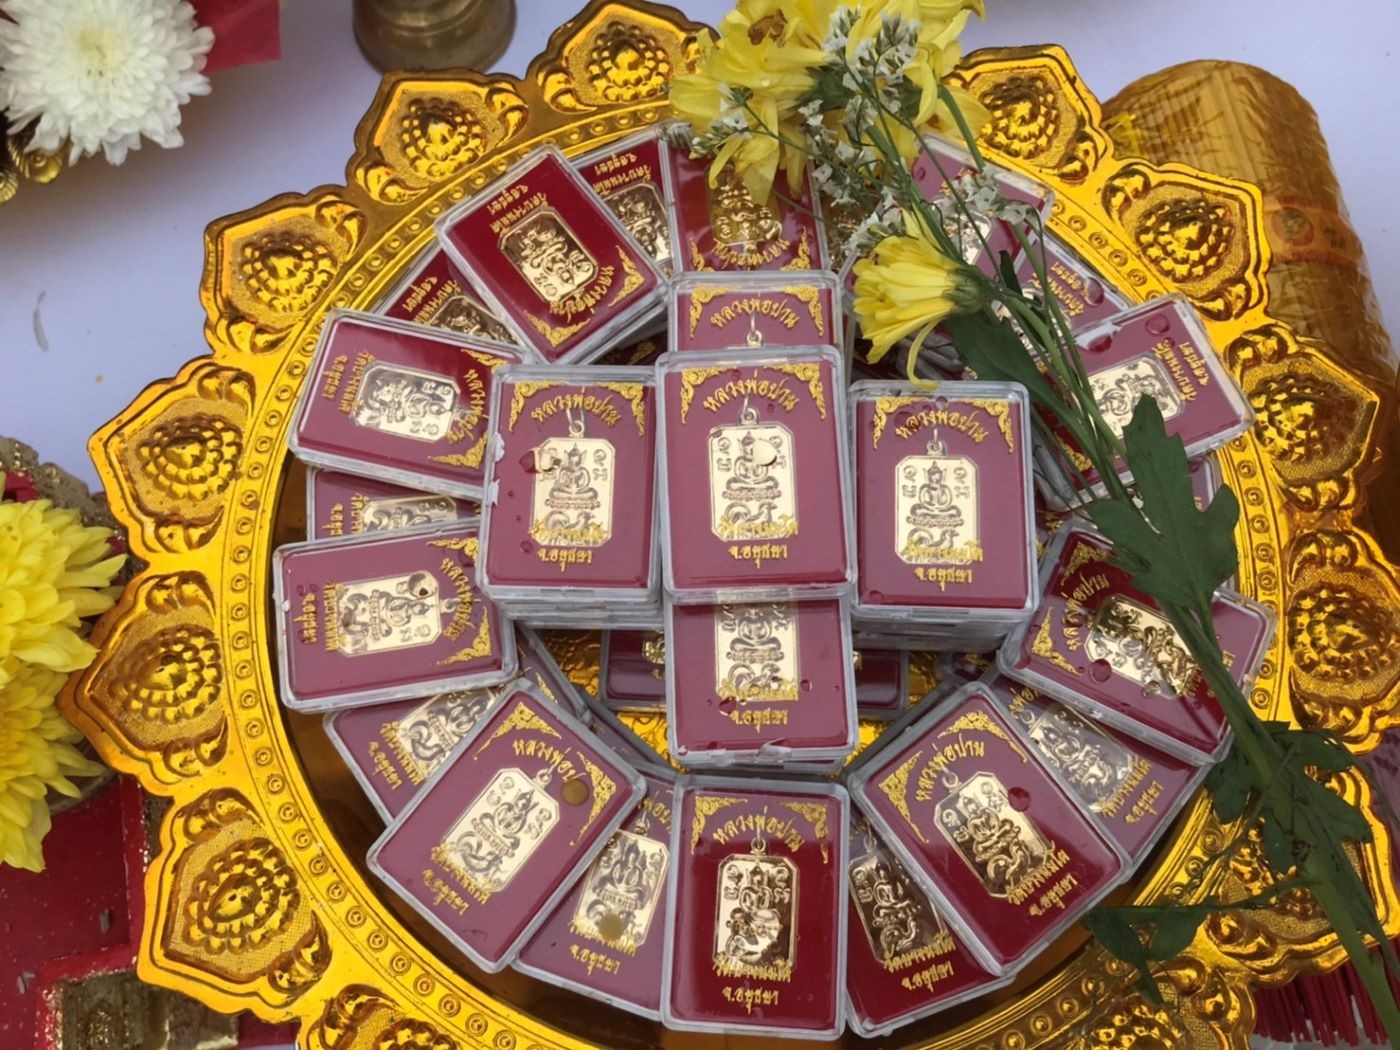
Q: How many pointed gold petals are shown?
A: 13